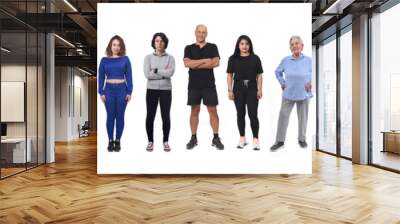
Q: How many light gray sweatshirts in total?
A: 1